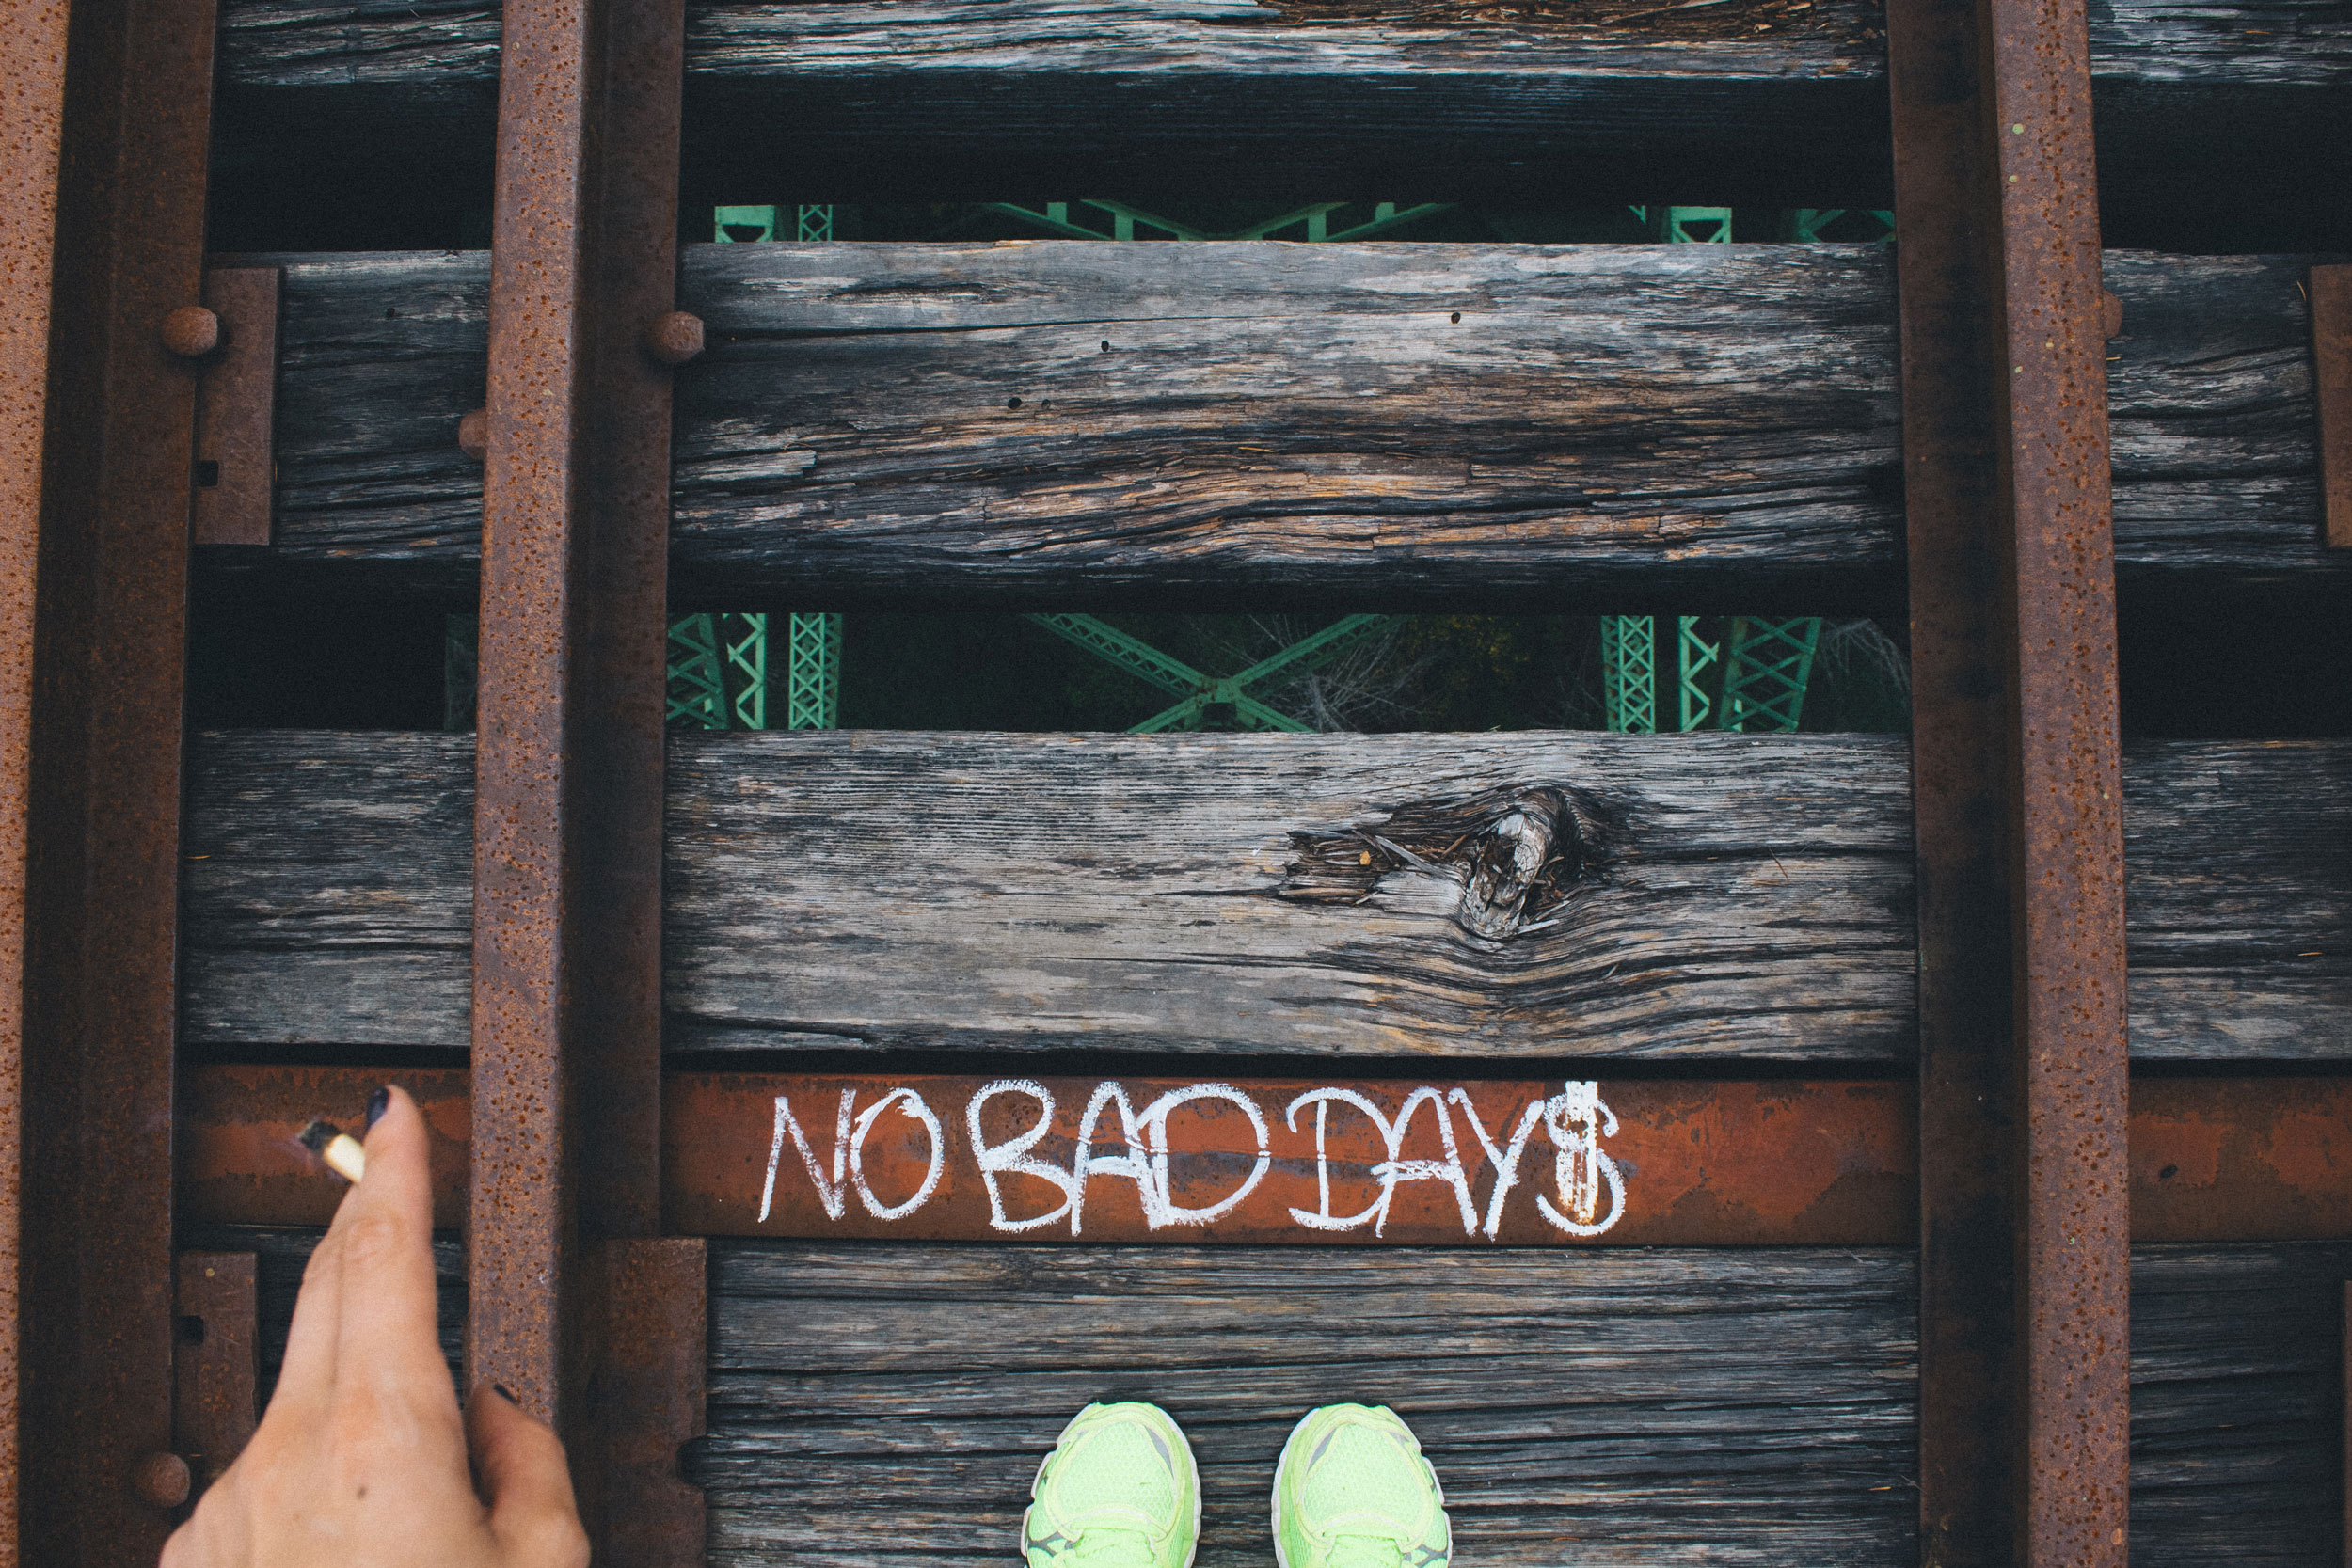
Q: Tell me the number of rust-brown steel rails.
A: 3